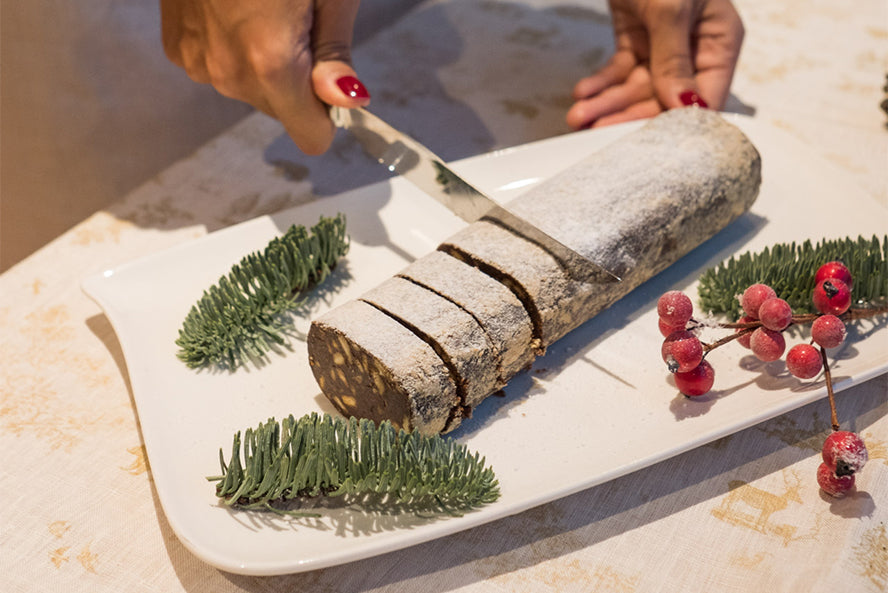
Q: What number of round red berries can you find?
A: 14